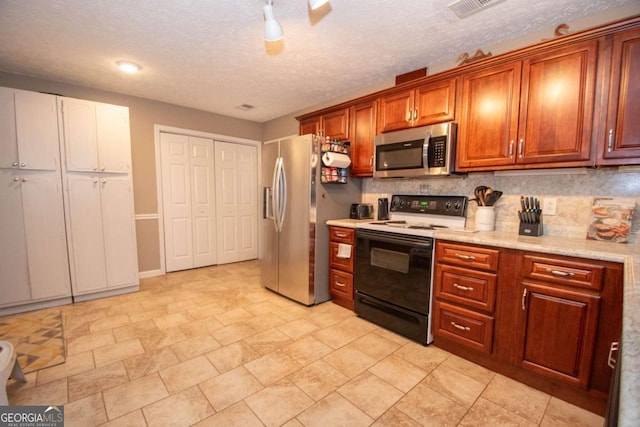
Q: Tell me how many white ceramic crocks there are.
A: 1